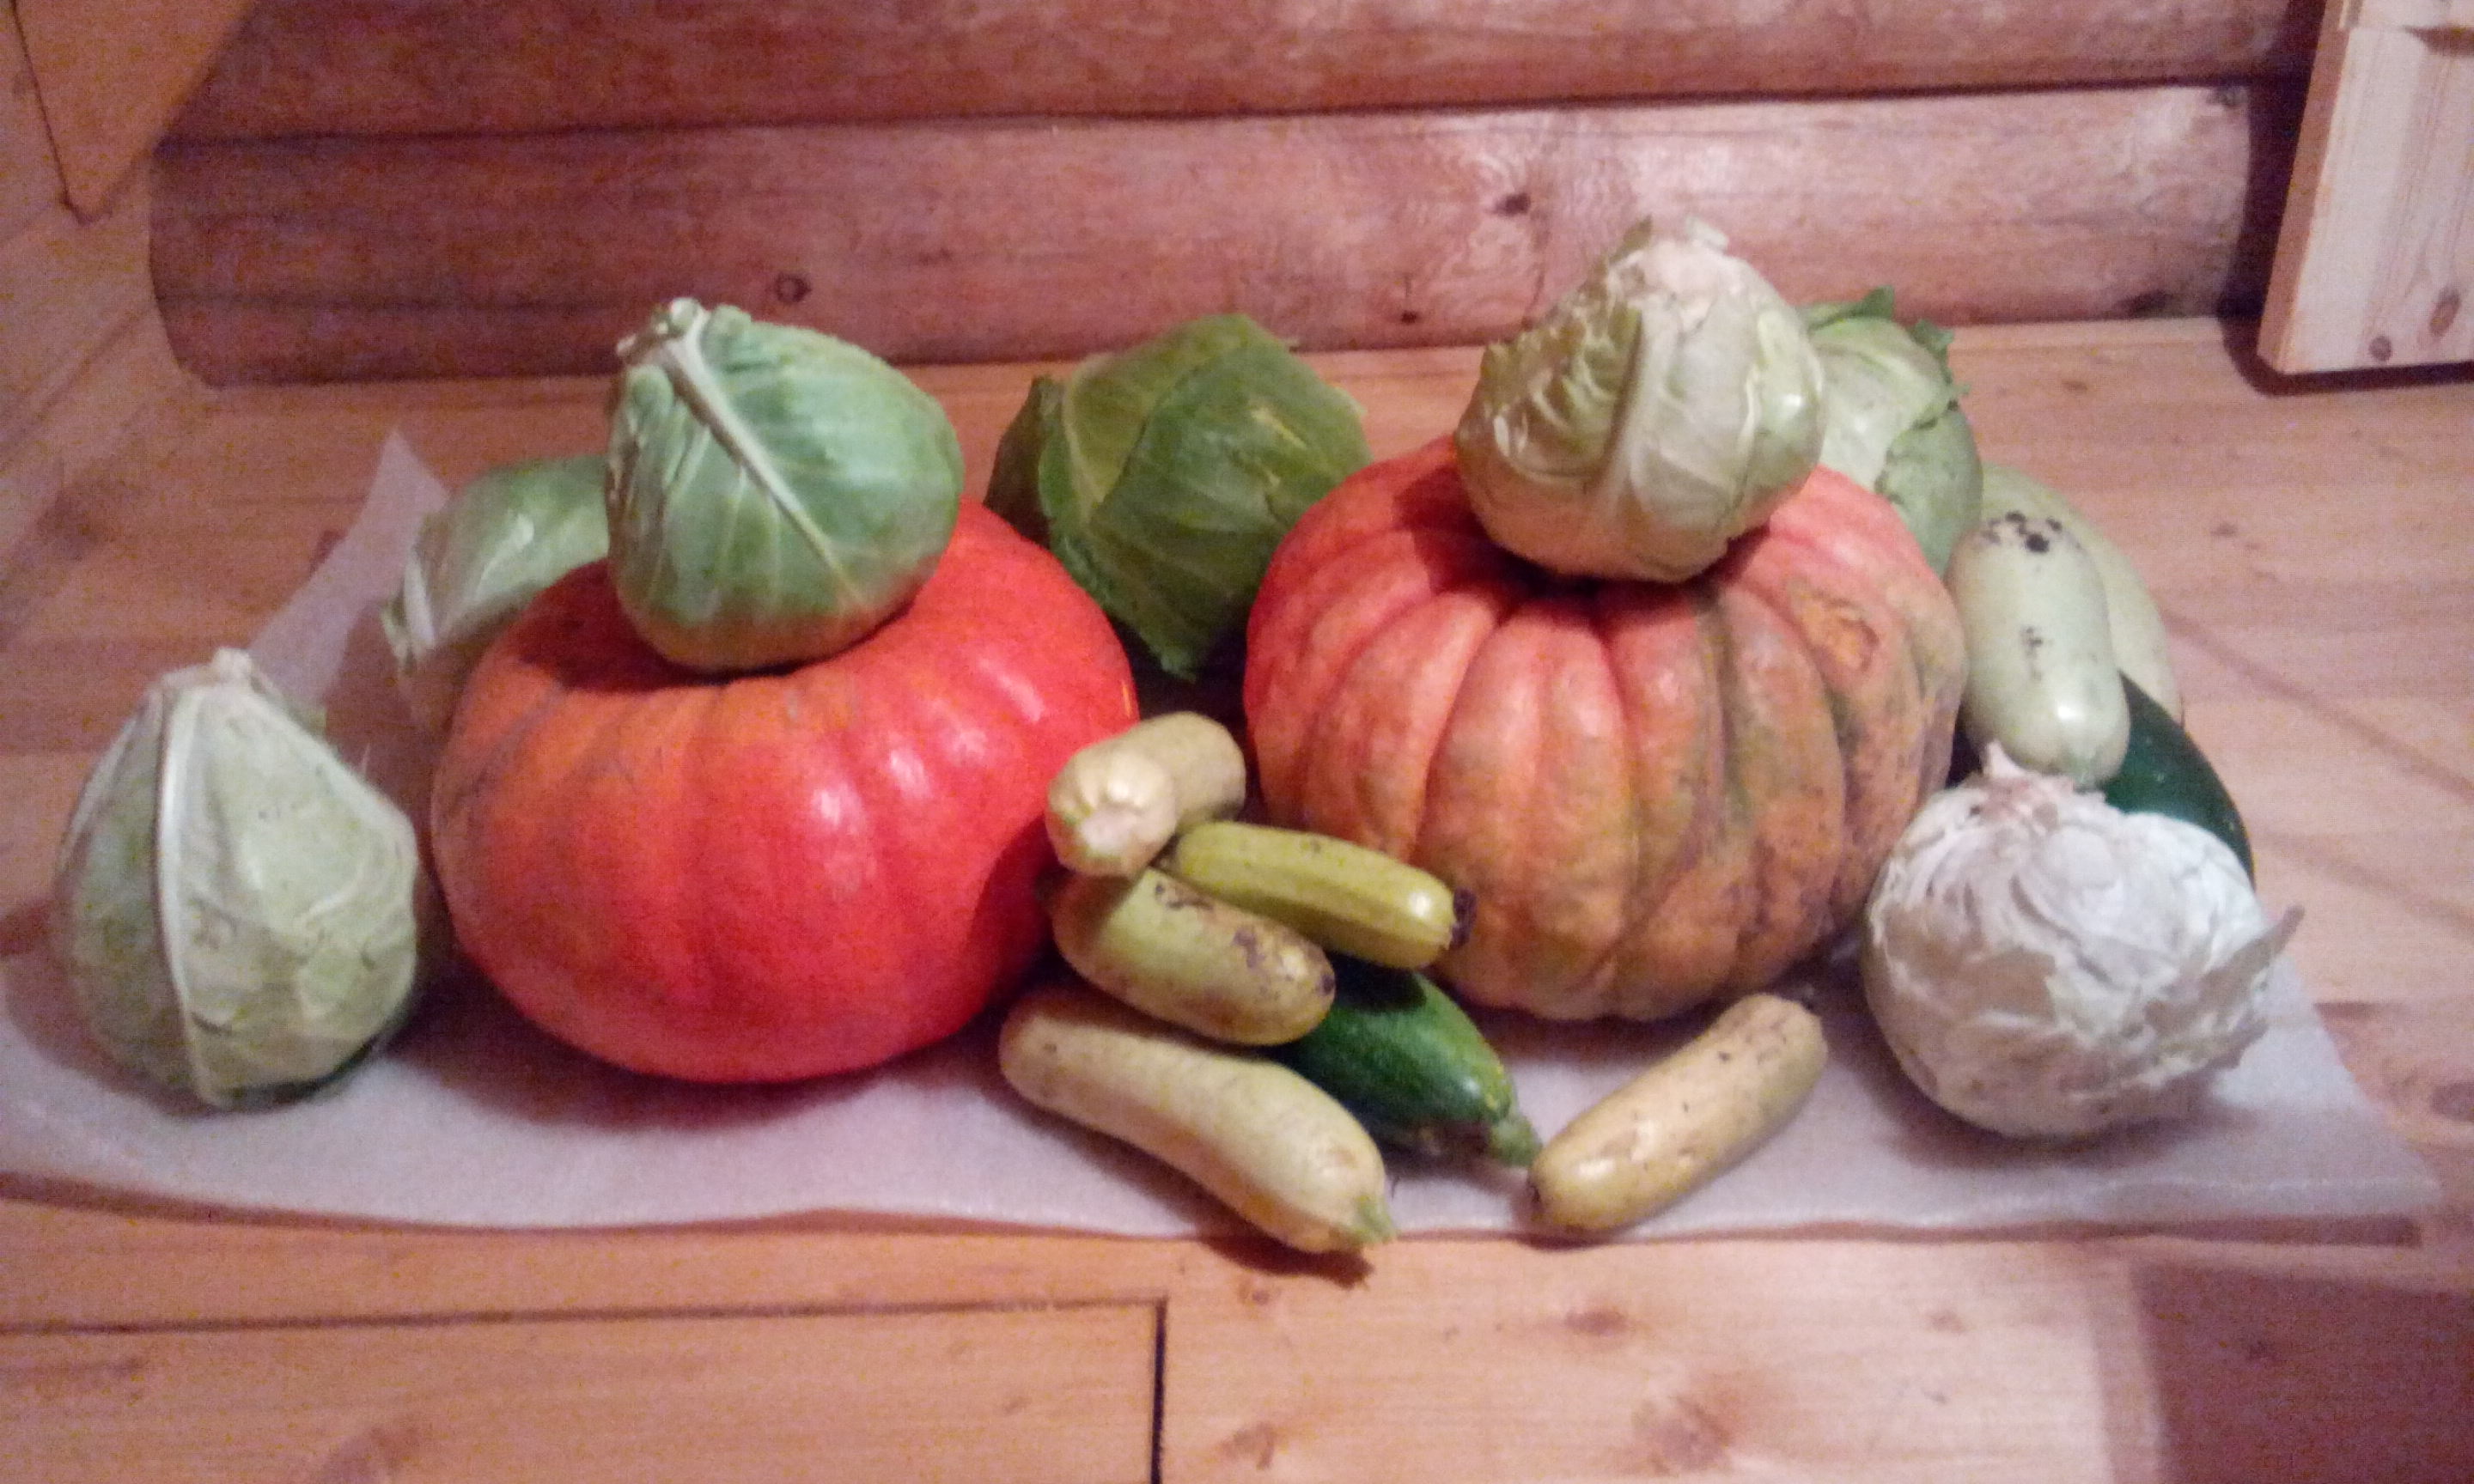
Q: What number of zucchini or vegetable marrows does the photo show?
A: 9